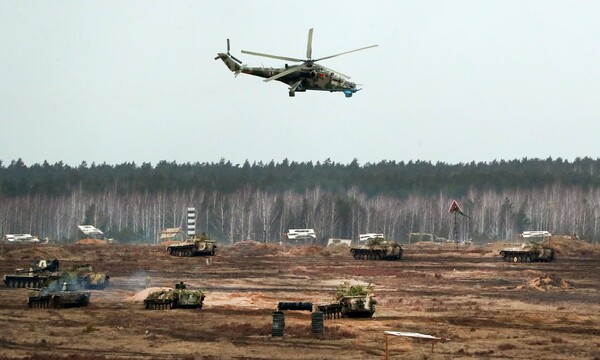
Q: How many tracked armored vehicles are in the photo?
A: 8